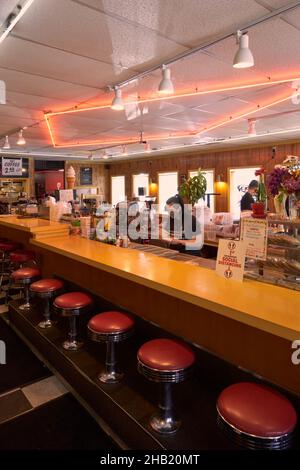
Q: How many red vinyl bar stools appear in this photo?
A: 8